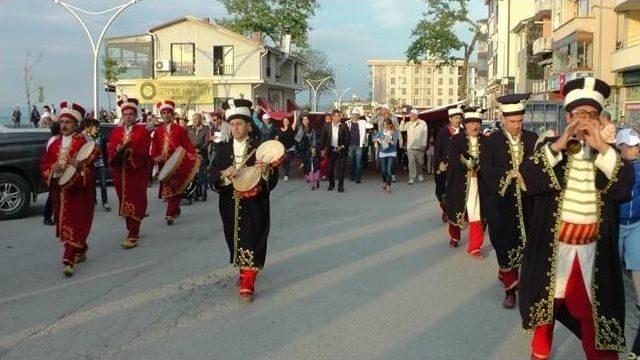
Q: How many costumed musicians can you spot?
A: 8